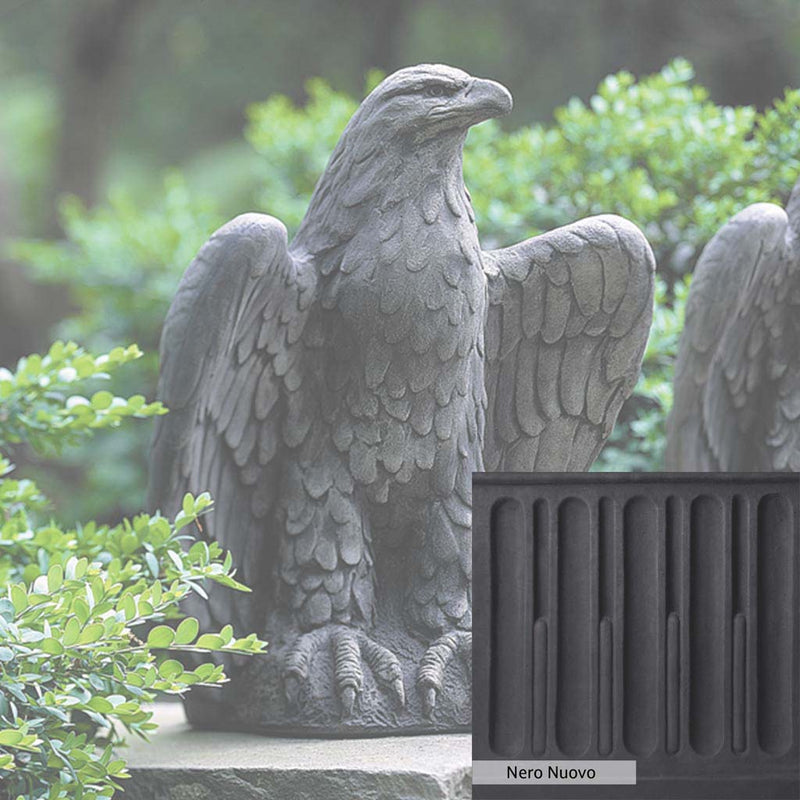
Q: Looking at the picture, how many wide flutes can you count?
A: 5